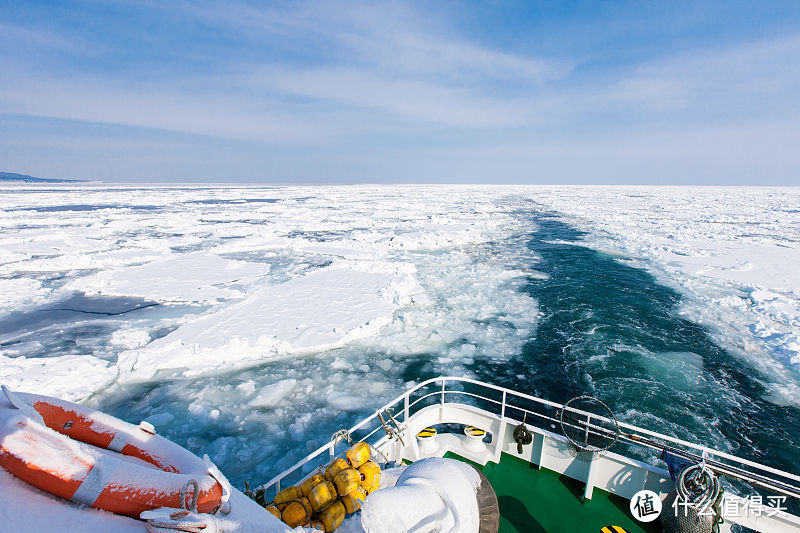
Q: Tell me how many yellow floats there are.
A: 12